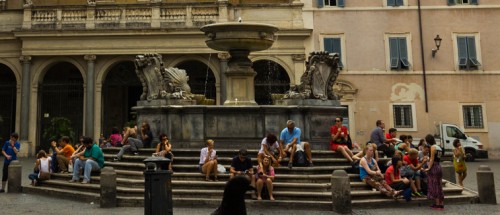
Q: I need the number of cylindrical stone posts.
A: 5